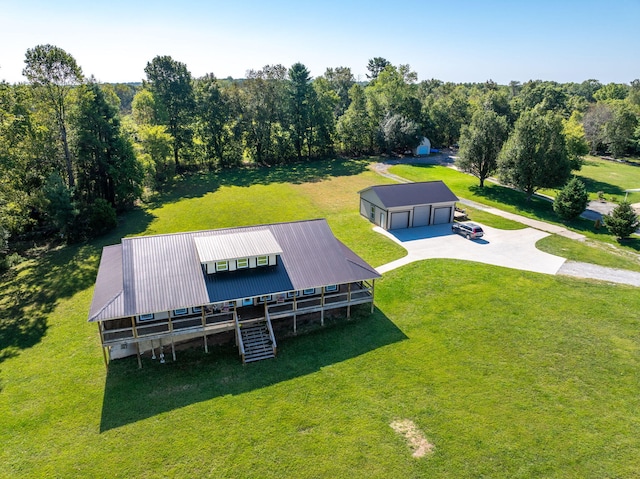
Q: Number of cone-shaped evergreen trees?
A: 2